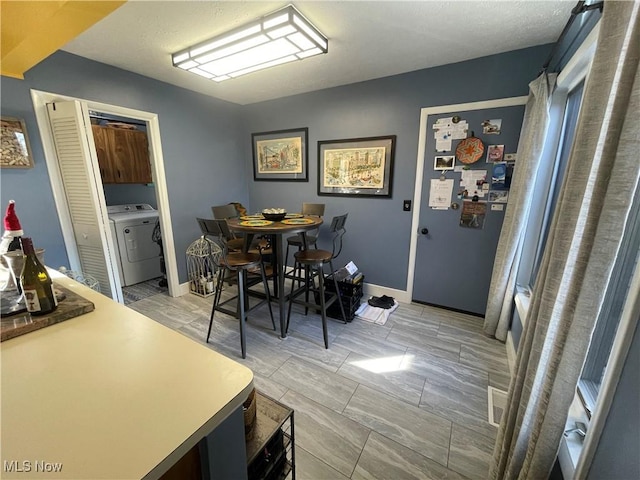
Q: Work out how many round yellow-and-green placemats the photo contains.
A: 4